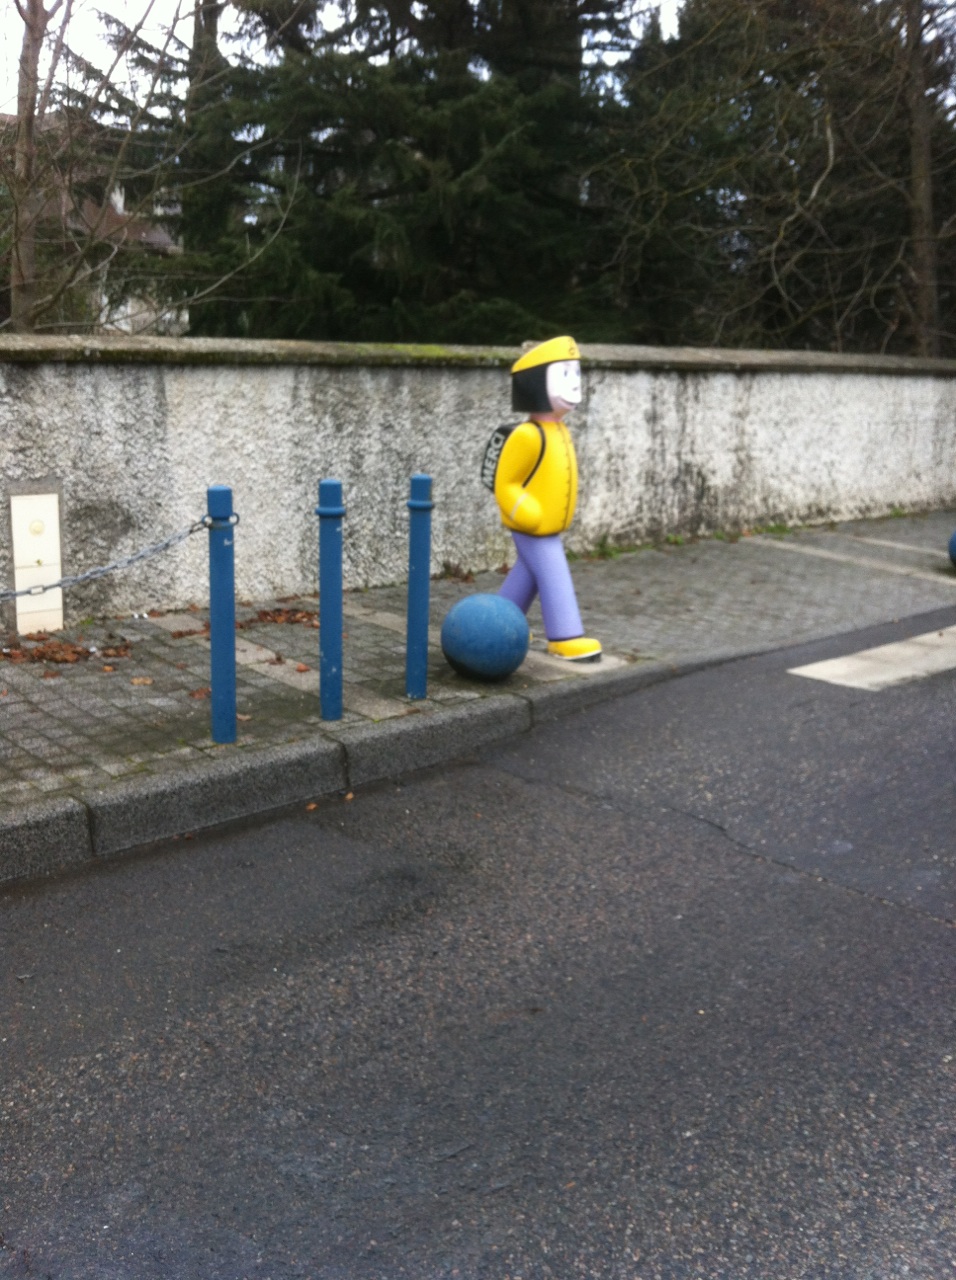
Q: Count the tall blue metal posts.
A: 3